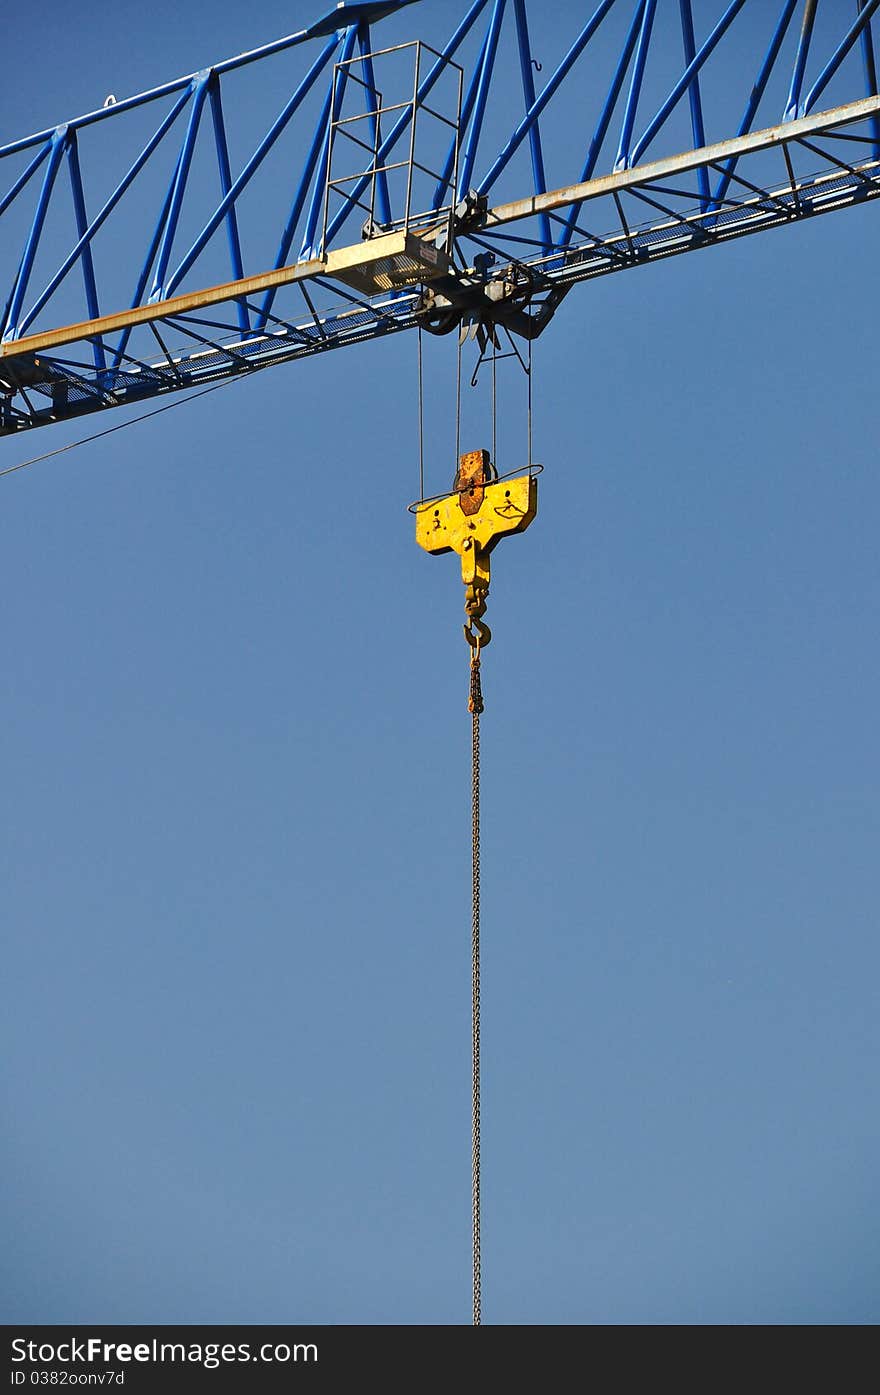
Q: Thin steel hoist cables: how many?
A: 4